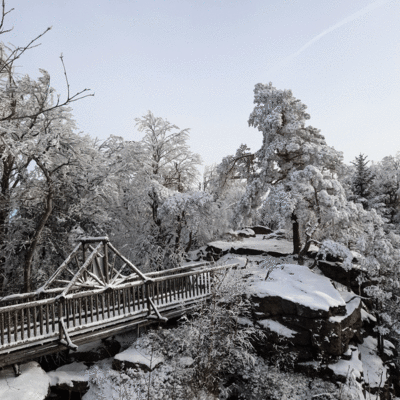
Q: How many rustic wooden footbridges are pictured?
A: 1